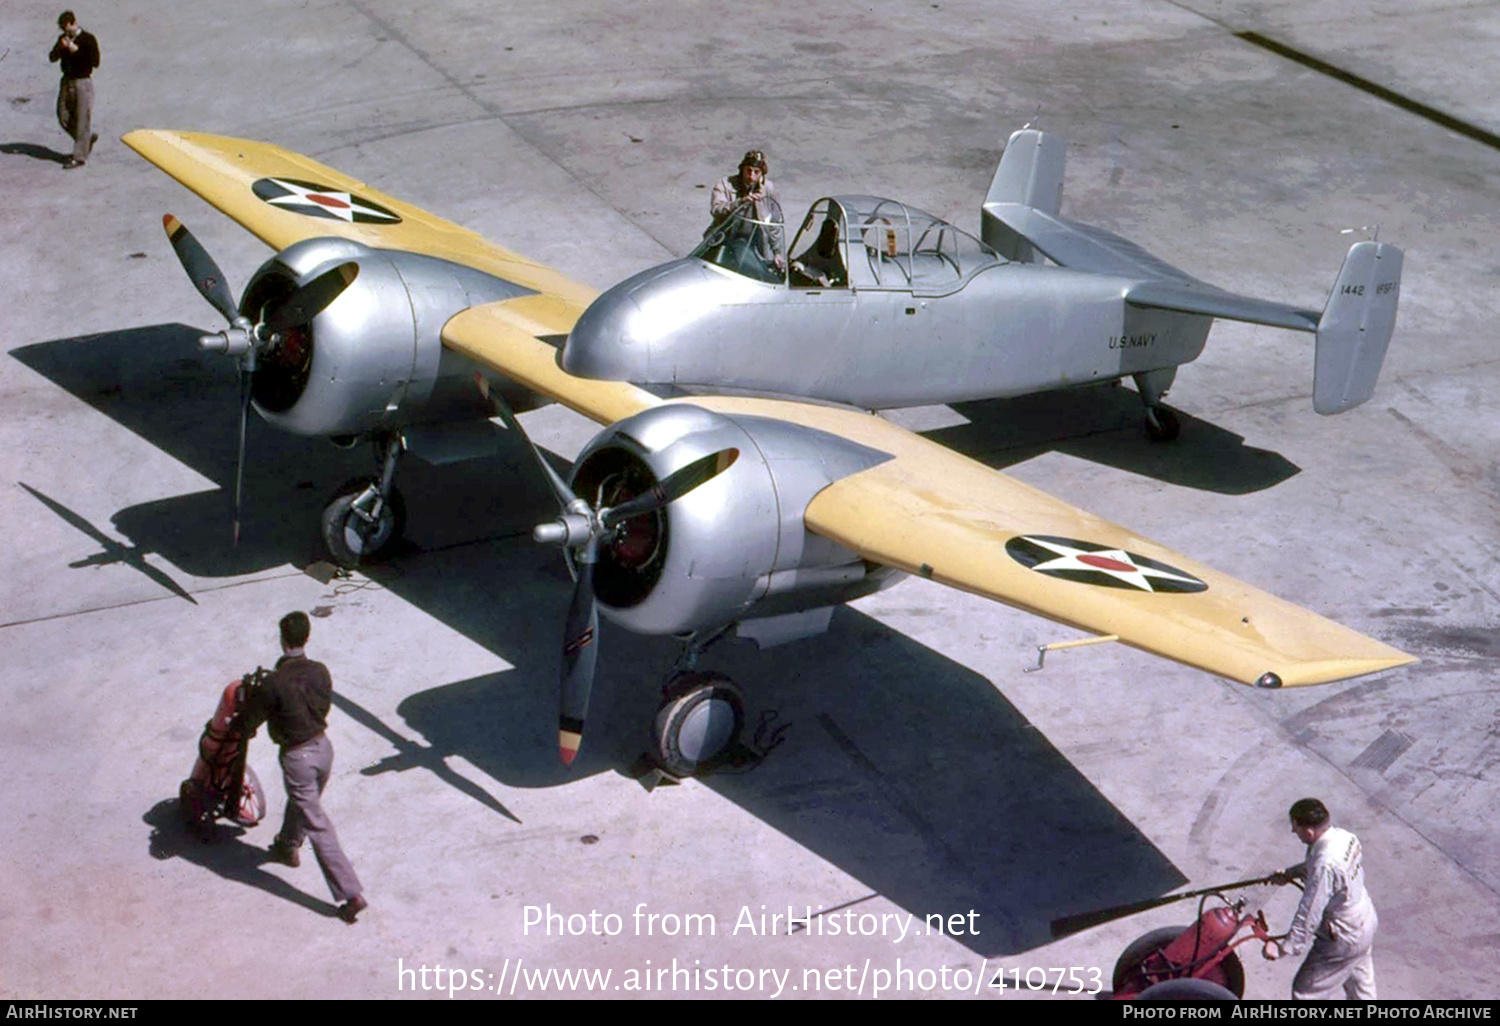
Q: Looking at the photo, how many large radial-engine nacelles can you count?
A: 2